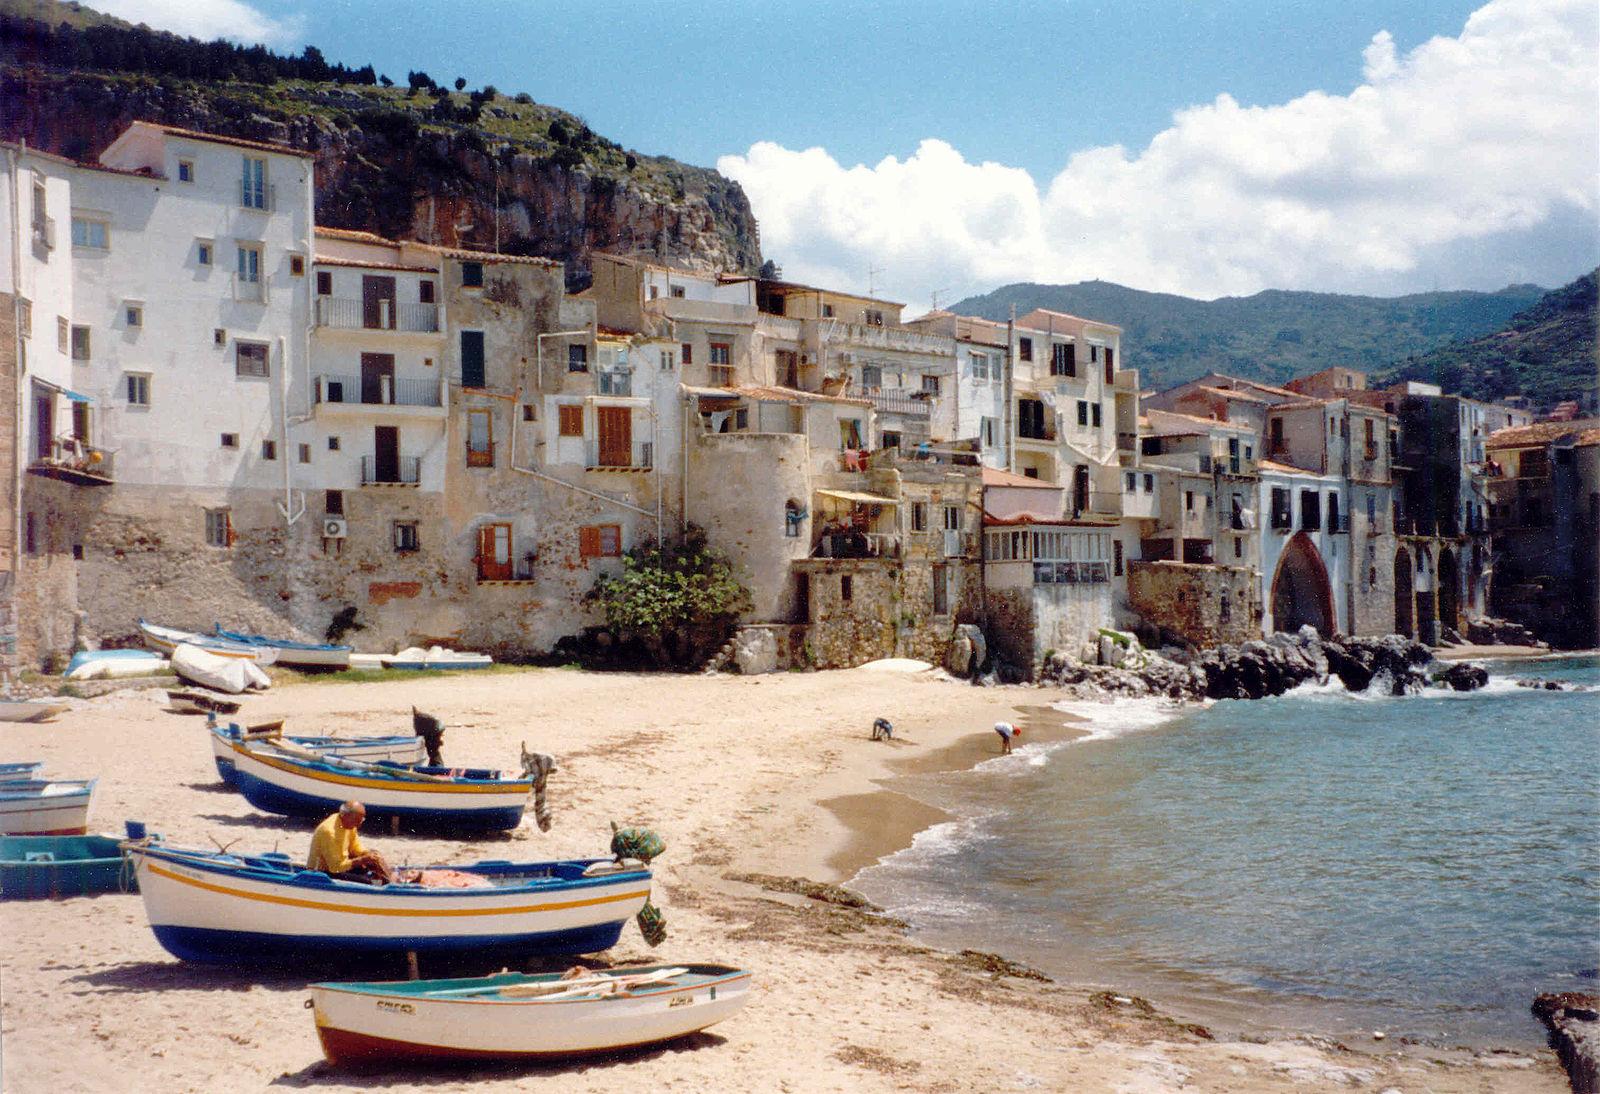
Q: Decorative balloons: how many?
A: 0